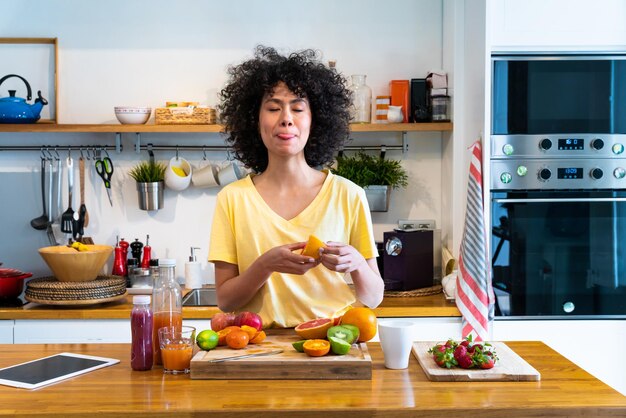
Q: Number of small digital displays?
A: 2